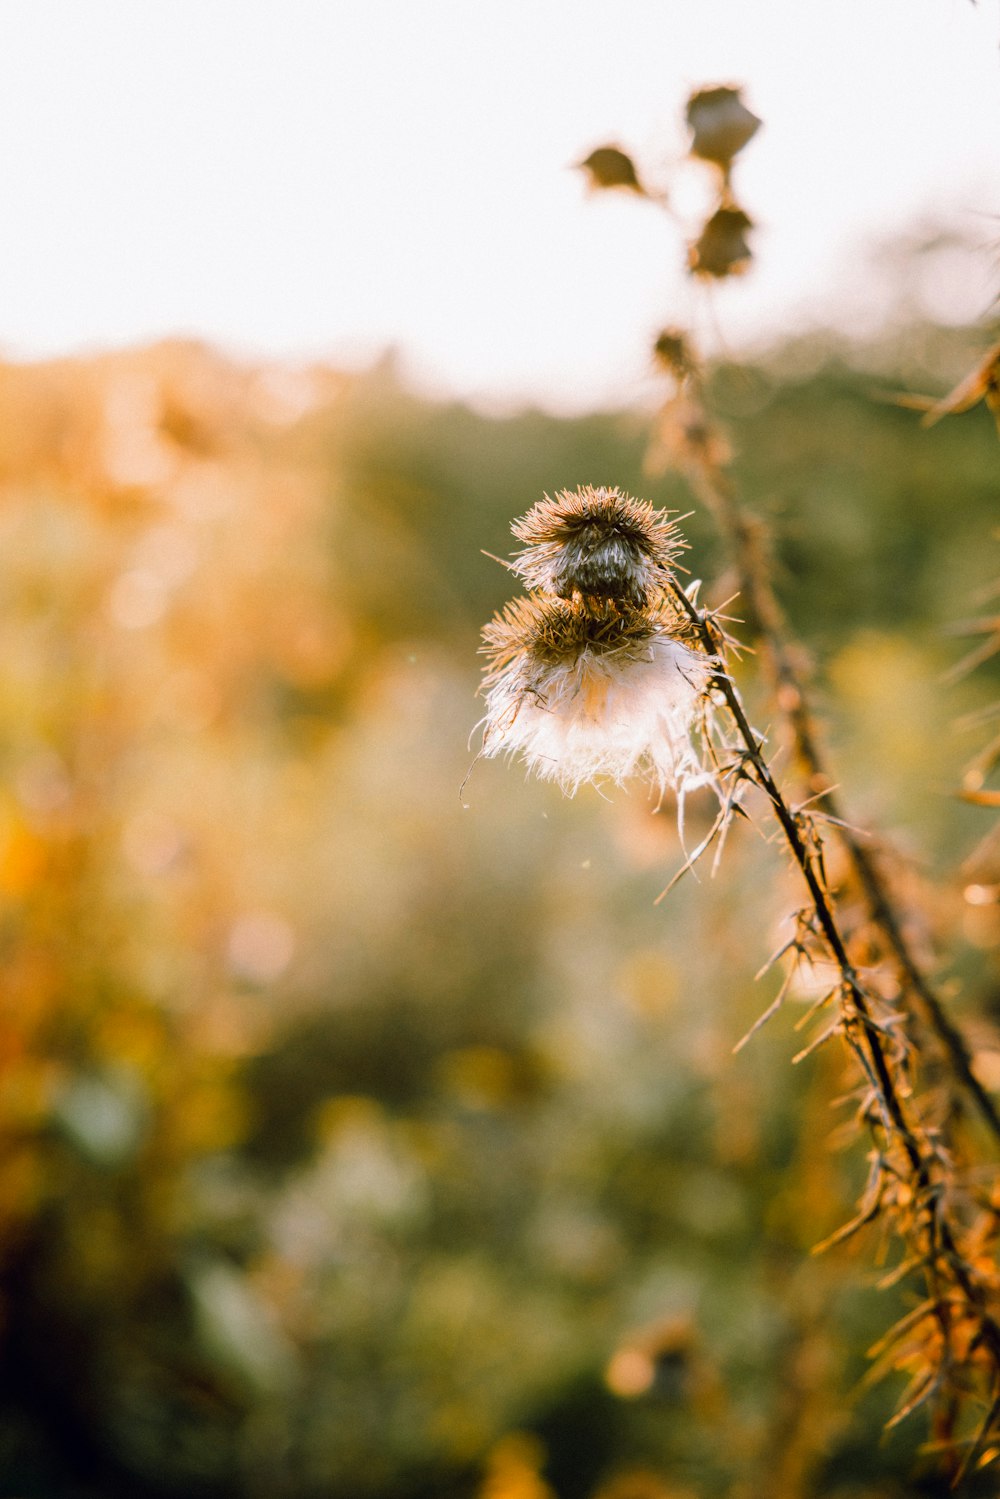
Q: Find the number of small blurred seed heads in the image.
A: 4